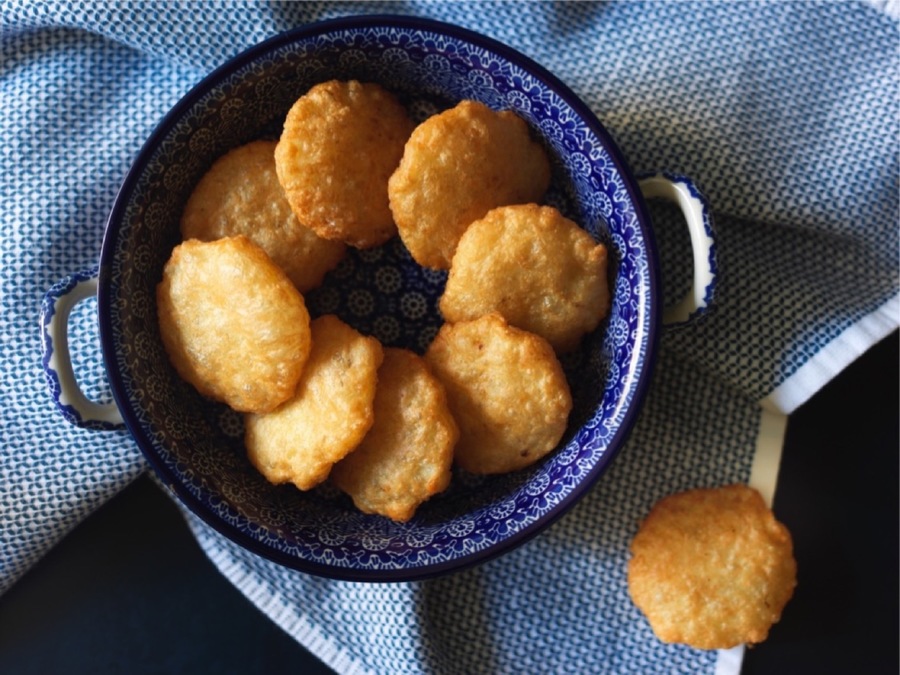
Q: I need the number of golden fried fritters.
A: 9